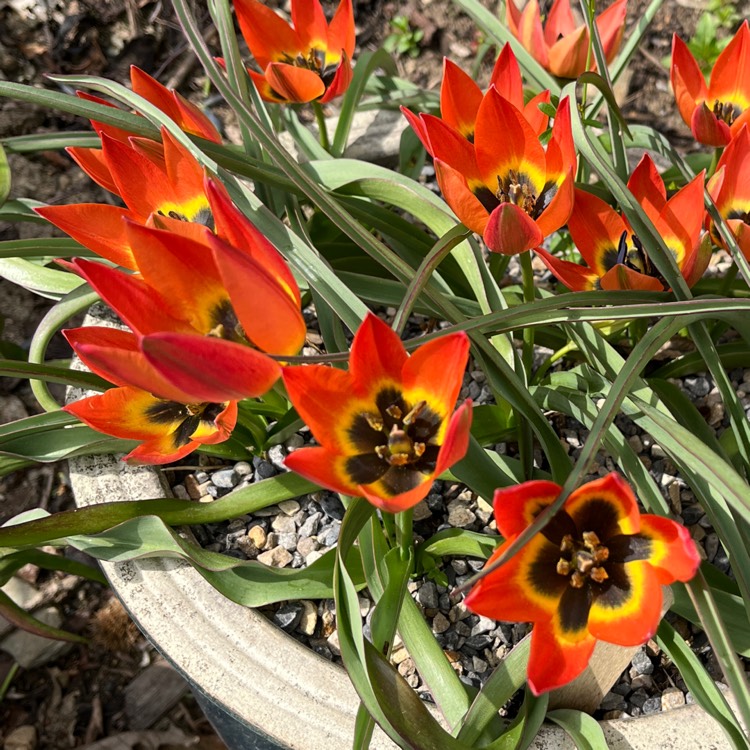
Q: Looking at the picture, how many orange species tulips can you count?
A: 13